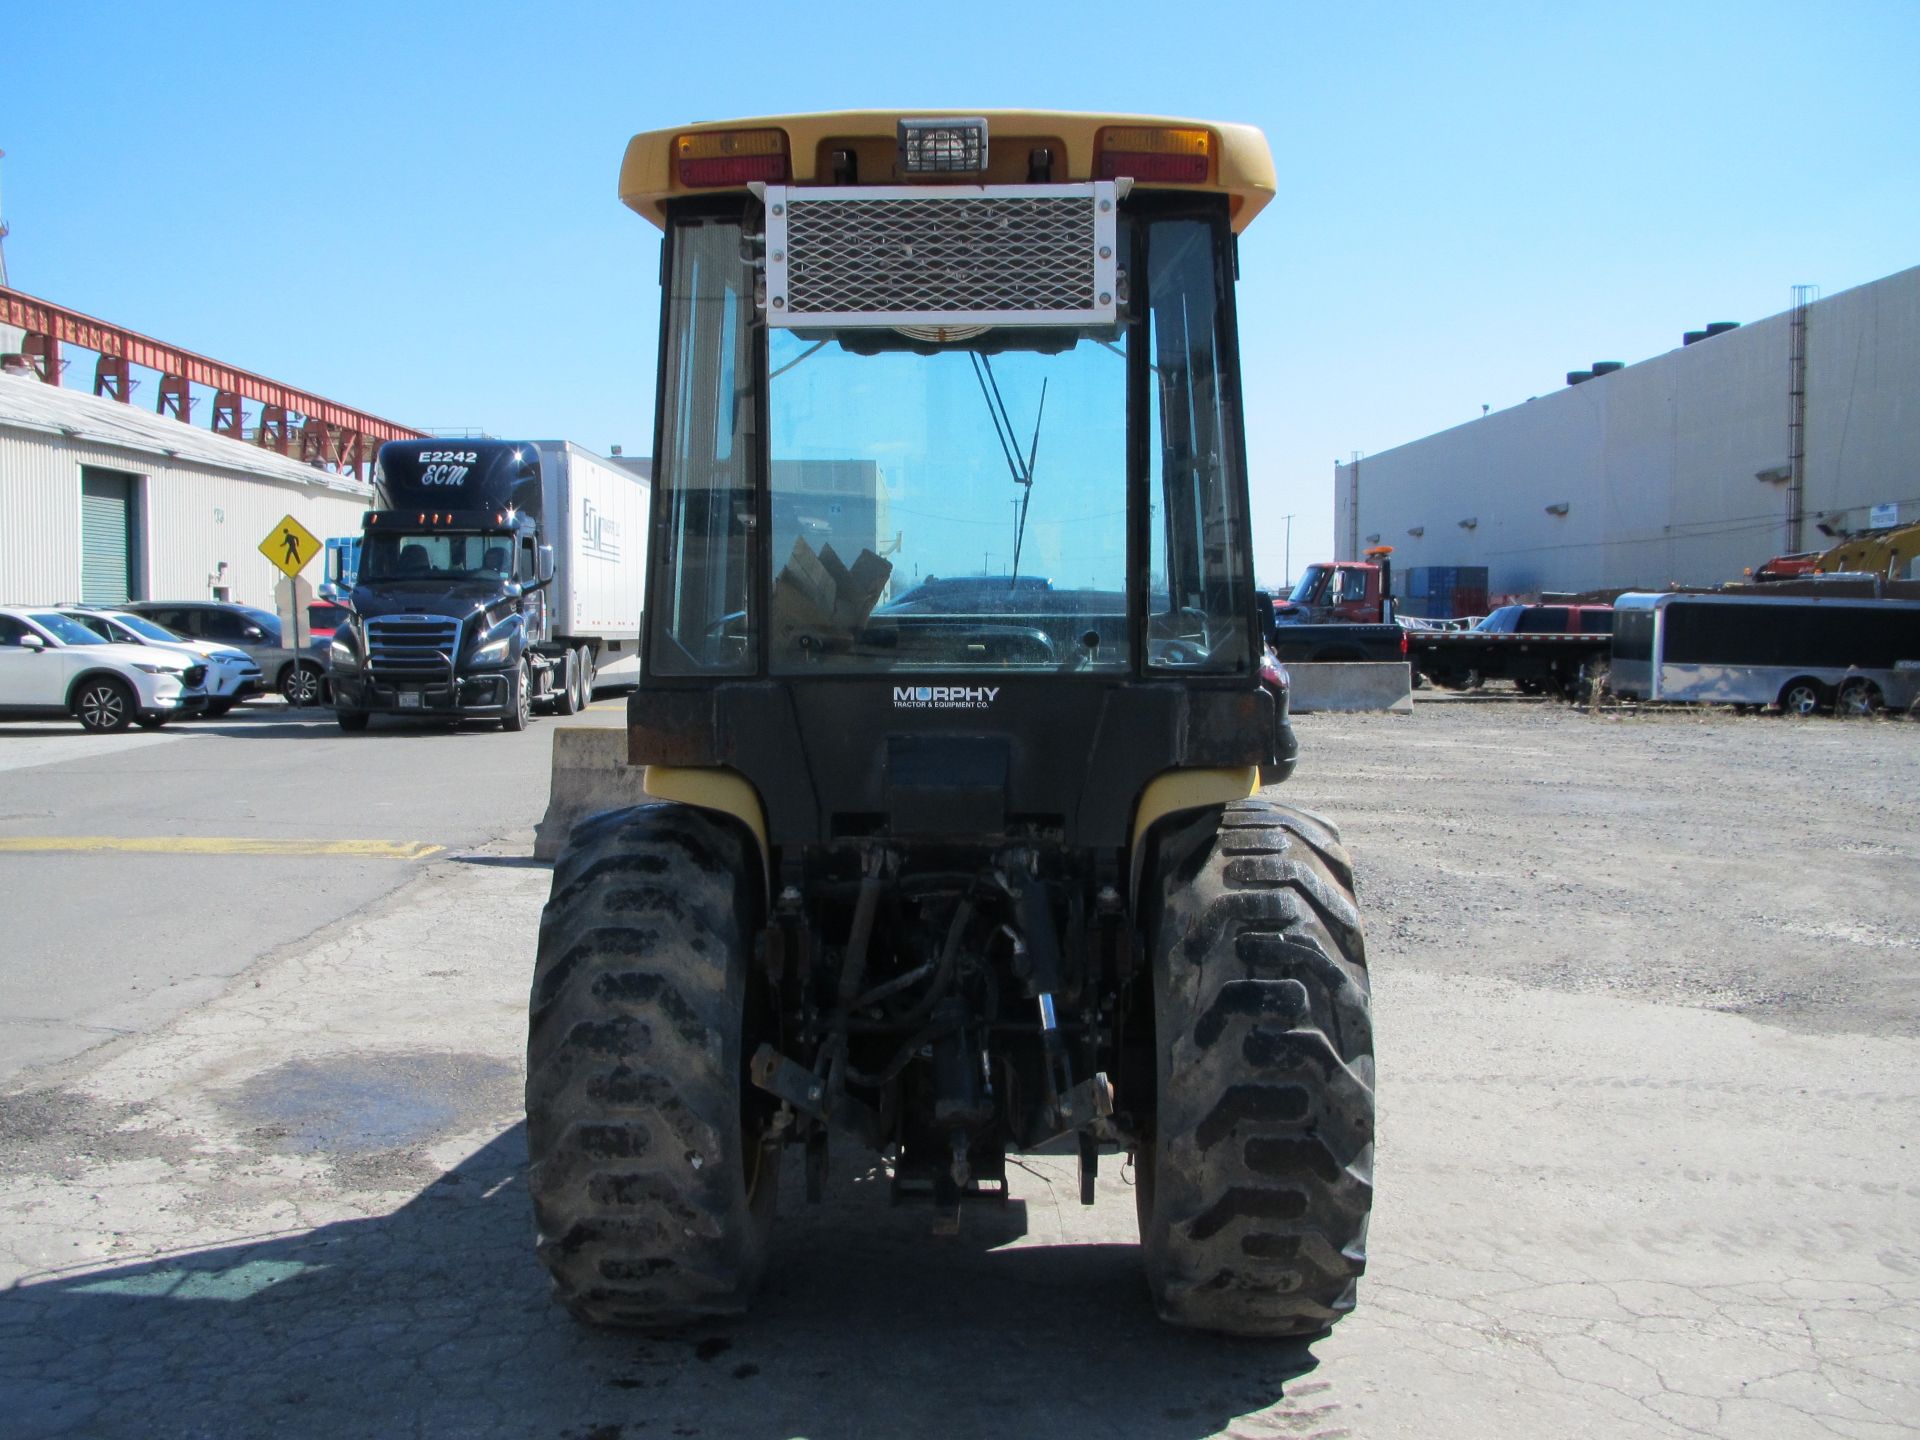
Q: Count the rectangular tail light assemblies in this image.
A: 2